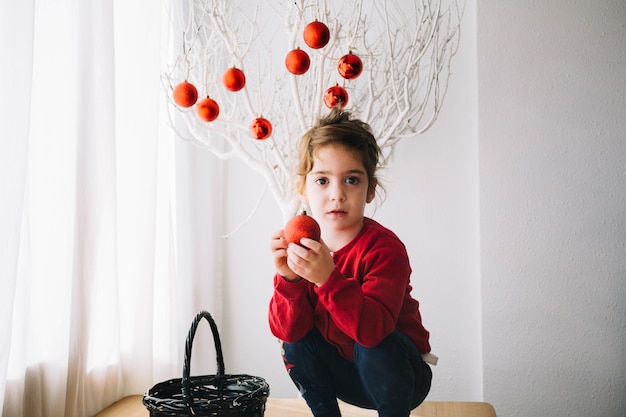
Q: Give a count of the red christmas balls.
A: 9